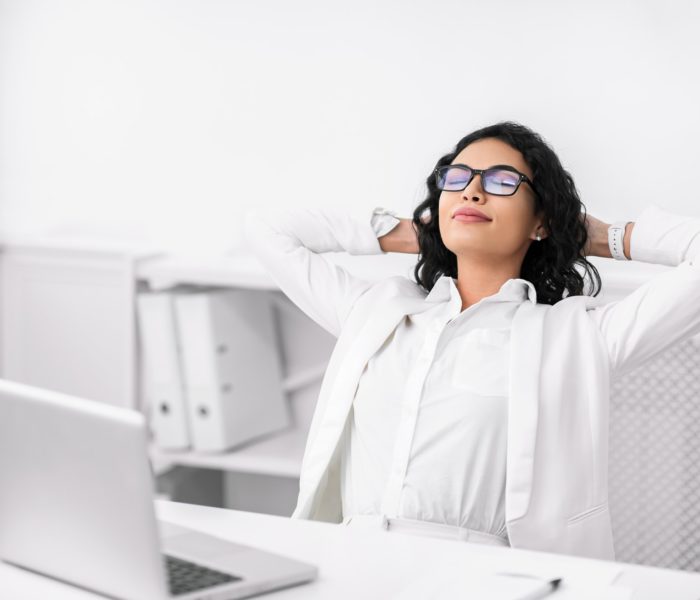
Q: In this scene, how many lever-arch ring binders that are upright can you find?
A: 2